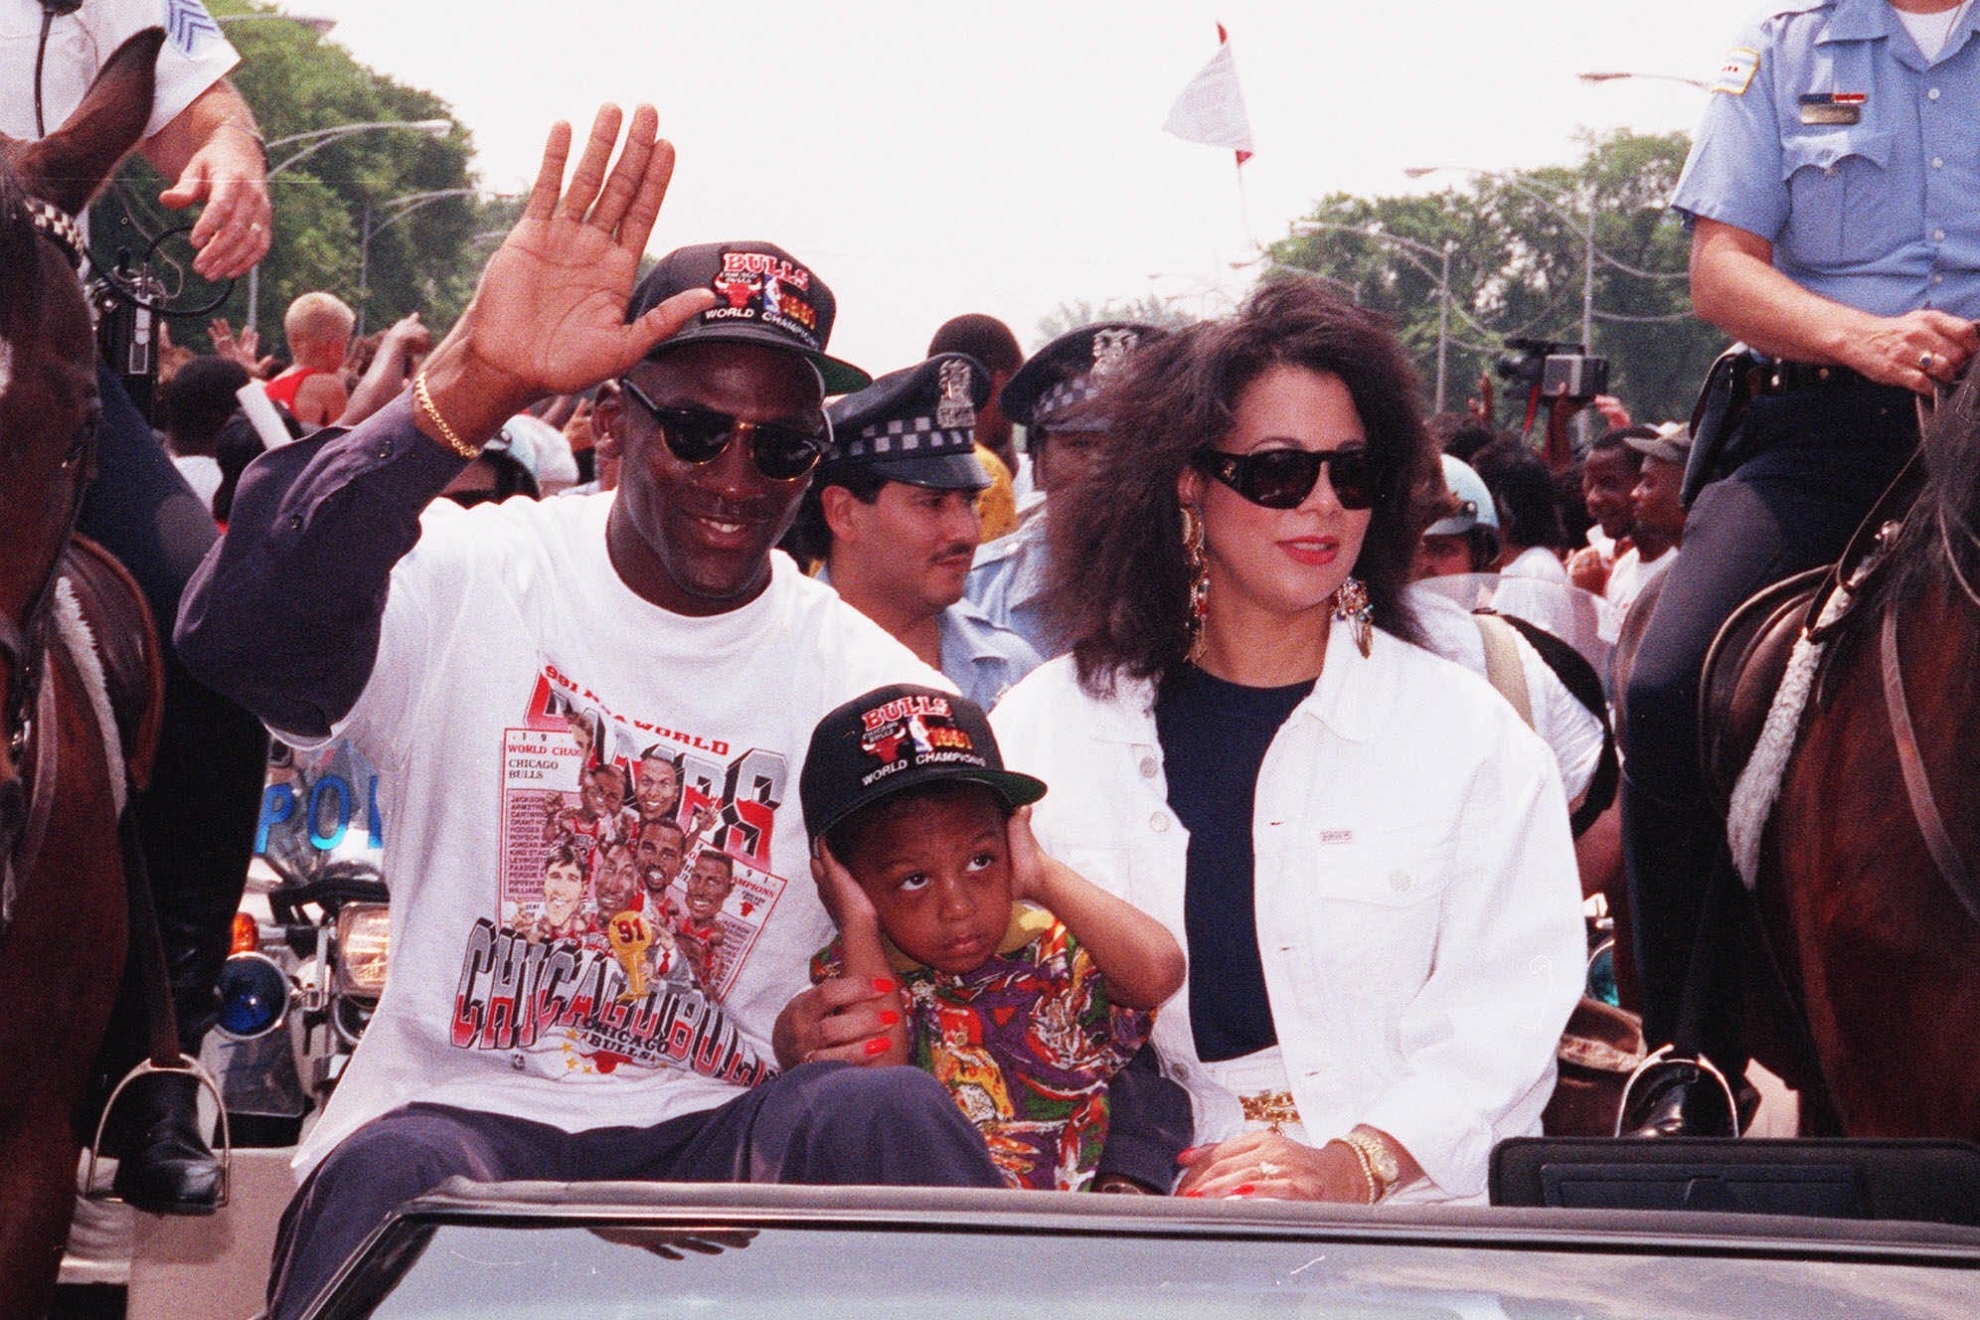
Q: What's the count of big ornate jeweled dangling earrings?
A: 2